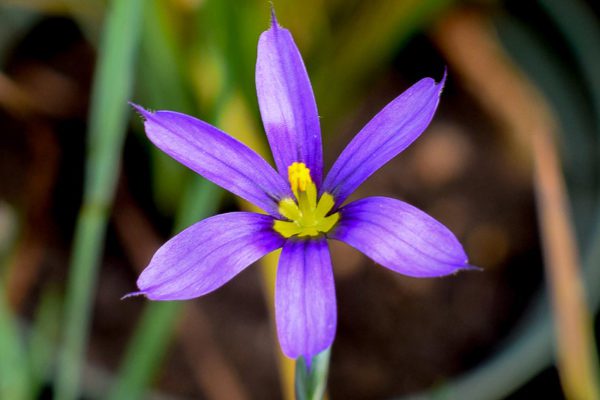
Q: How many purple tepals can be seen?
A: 6